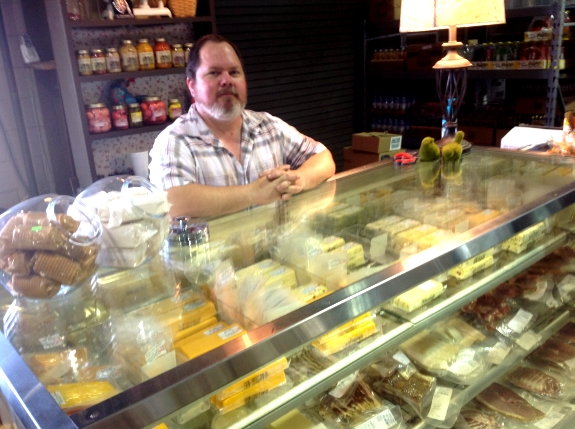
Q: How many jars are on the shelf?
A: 13